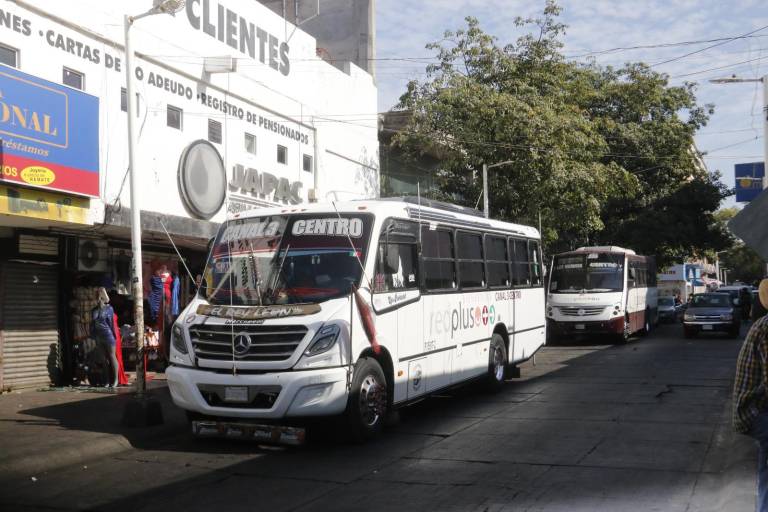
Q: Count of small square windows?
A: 8